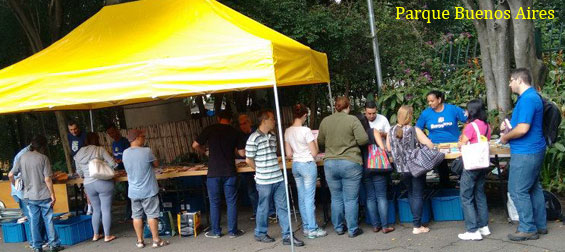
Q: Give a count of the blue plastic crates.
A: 6